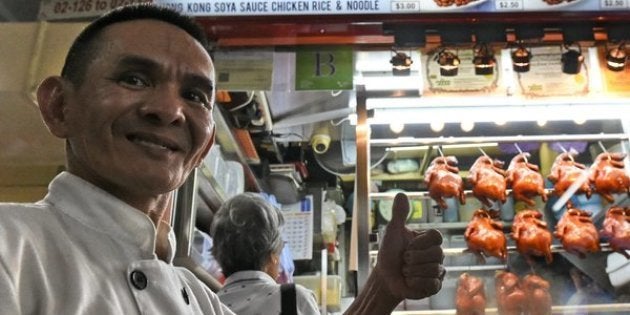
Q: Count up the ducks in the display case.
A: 12